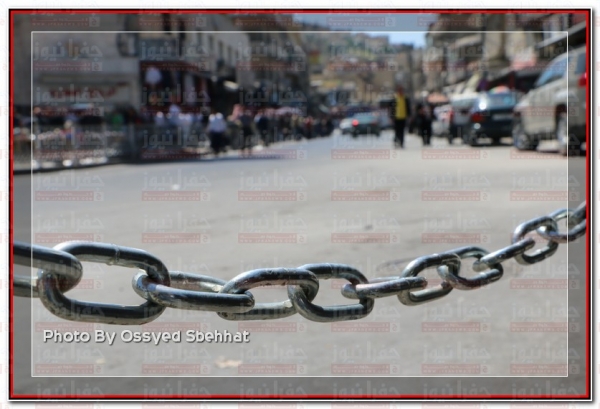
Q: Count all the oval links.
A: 12